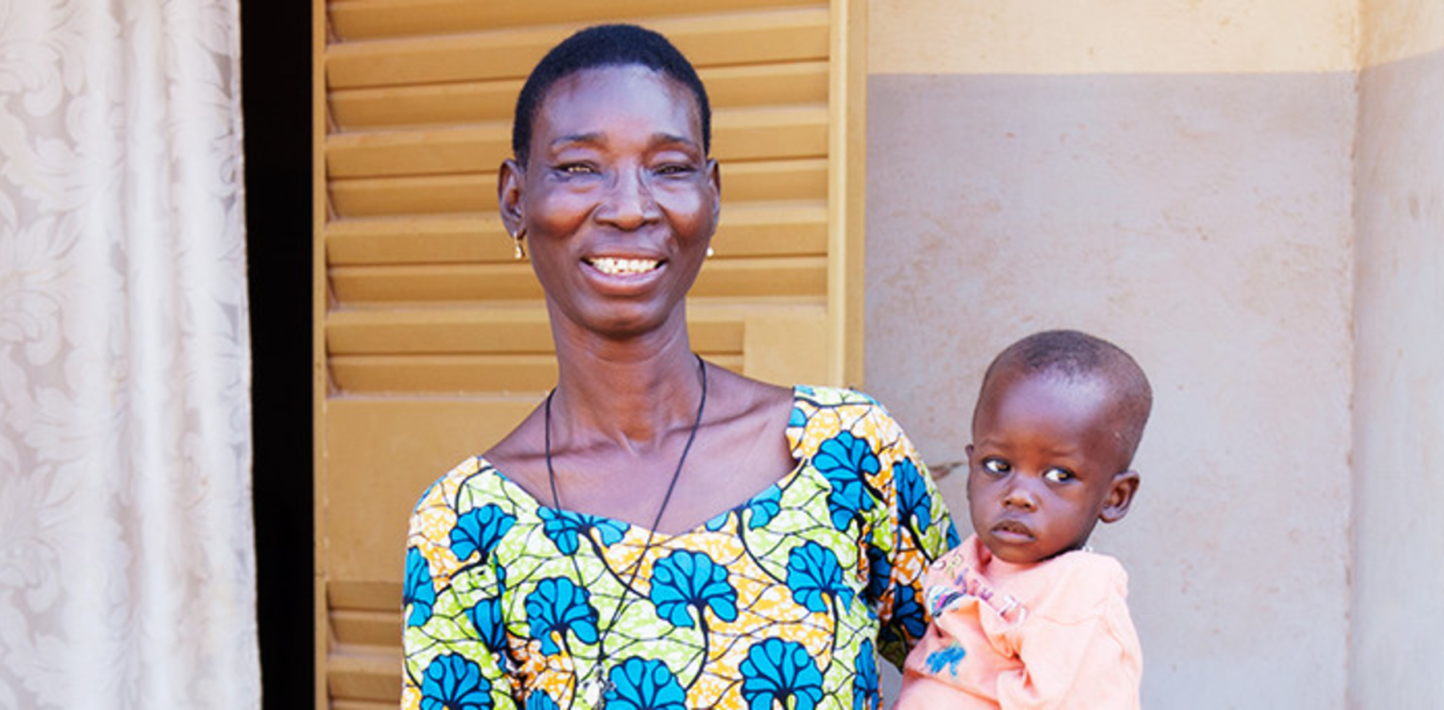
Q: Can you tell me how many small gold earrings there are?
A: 2